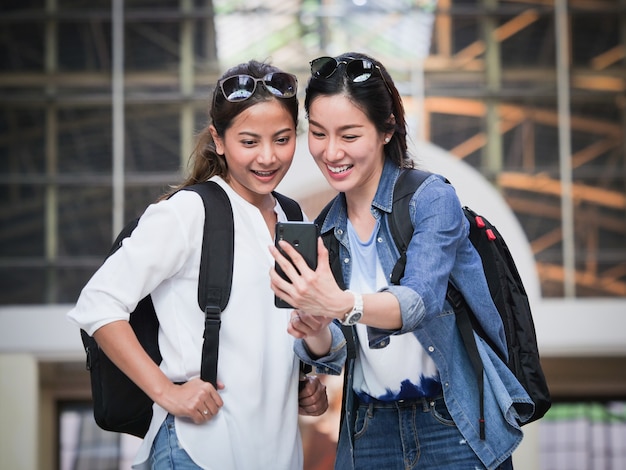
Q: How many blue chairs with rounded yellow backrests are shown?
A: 0